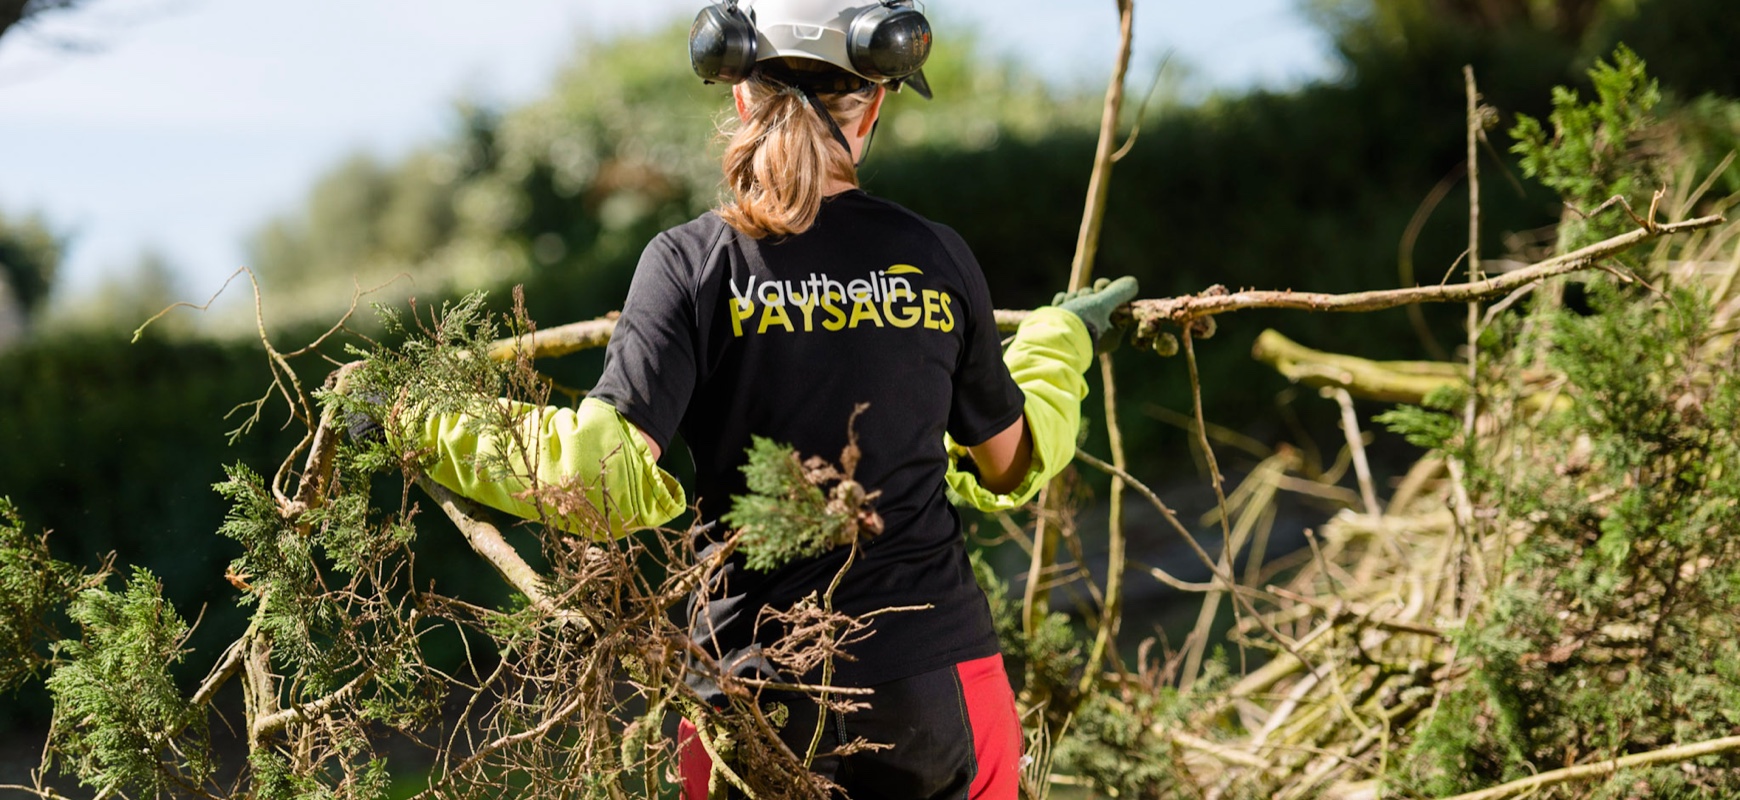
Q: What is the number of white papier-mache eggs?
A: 0